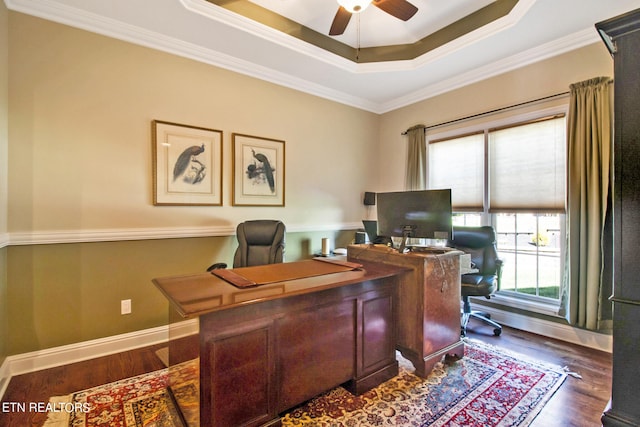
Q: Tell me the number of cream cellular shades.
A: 2